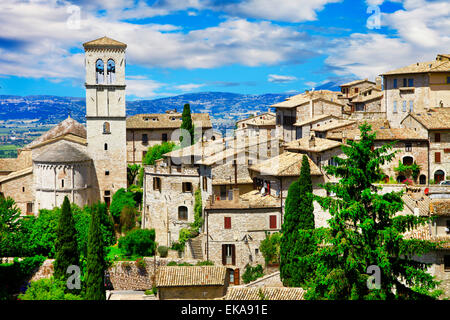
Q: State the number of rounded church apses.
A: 1